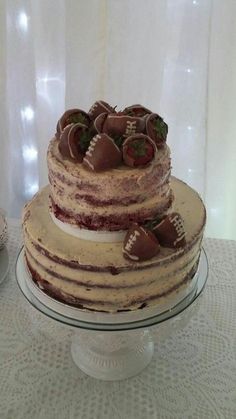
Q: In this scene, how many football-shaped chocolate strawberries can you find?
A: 10